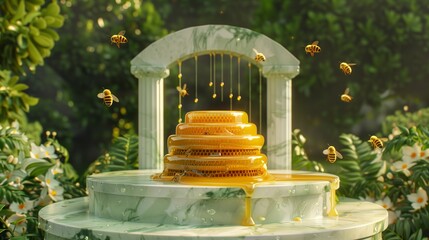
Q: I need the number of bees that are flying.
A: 9